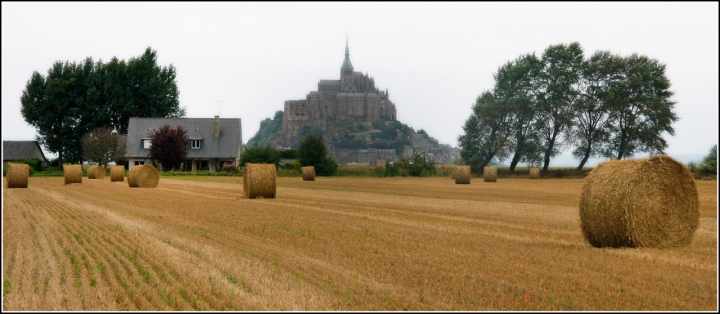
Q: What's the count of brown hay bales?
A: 11